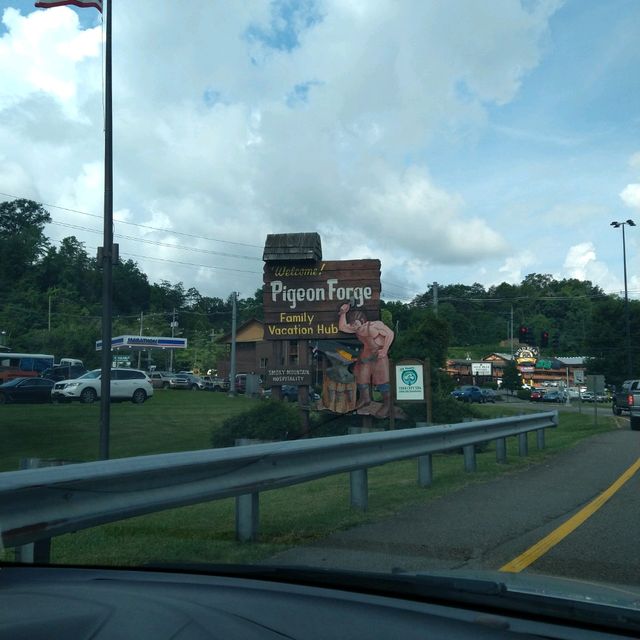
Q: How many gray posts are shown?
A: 8